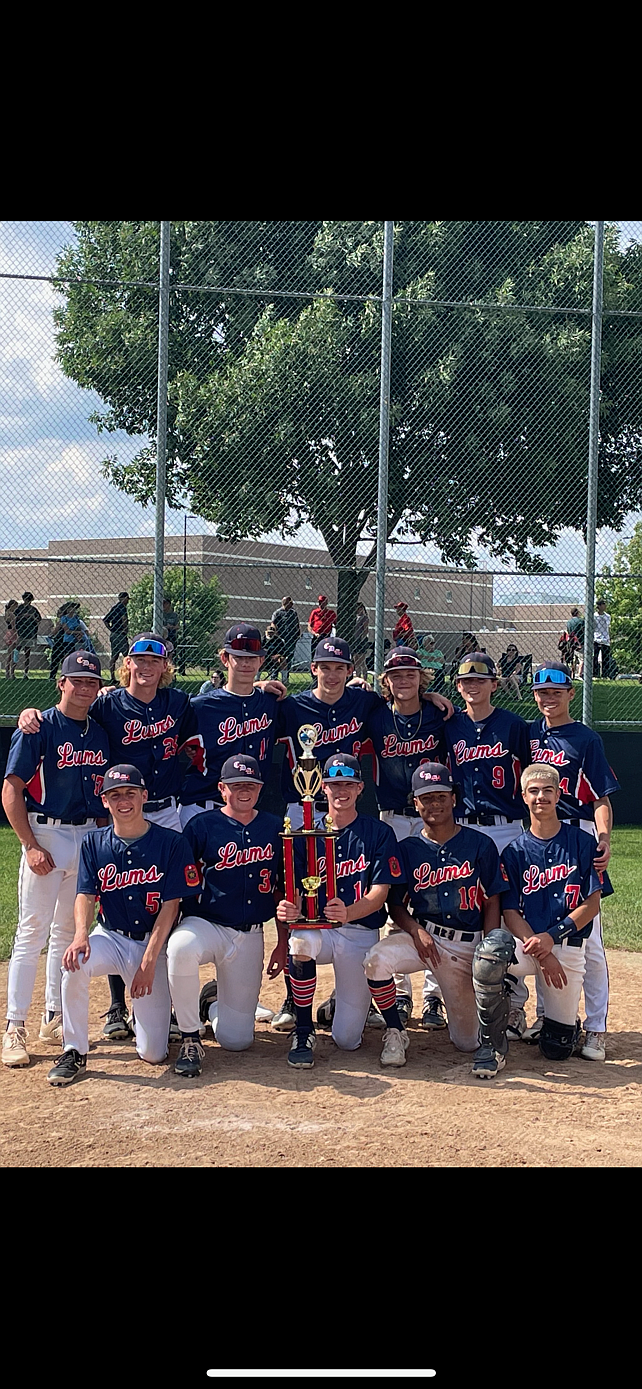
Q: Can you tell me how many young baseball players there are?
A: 12